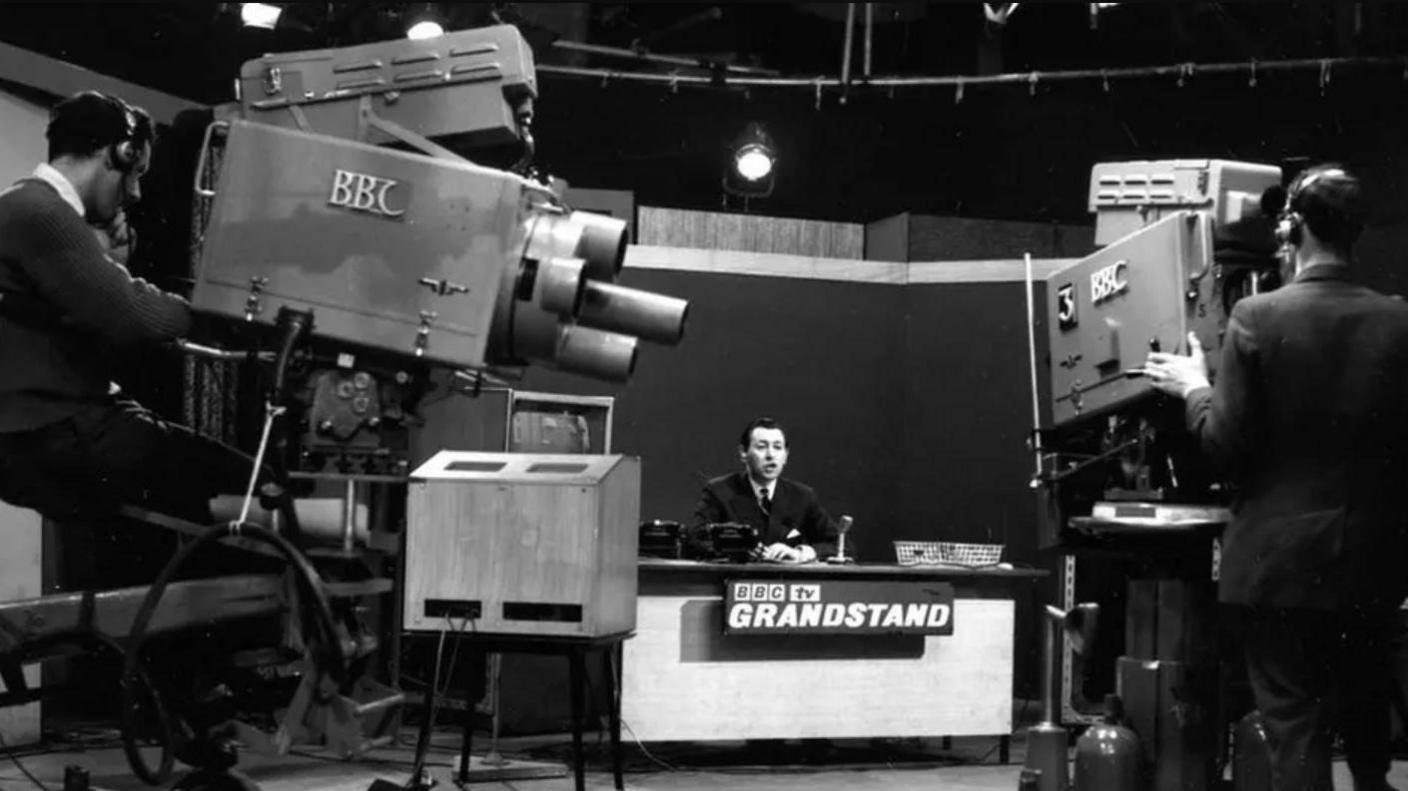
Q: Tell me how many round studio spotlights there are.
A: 2